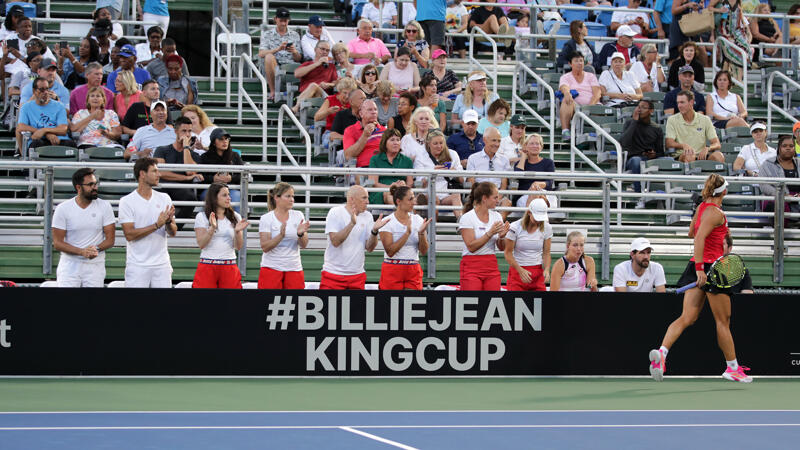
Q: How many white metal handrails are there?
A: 8